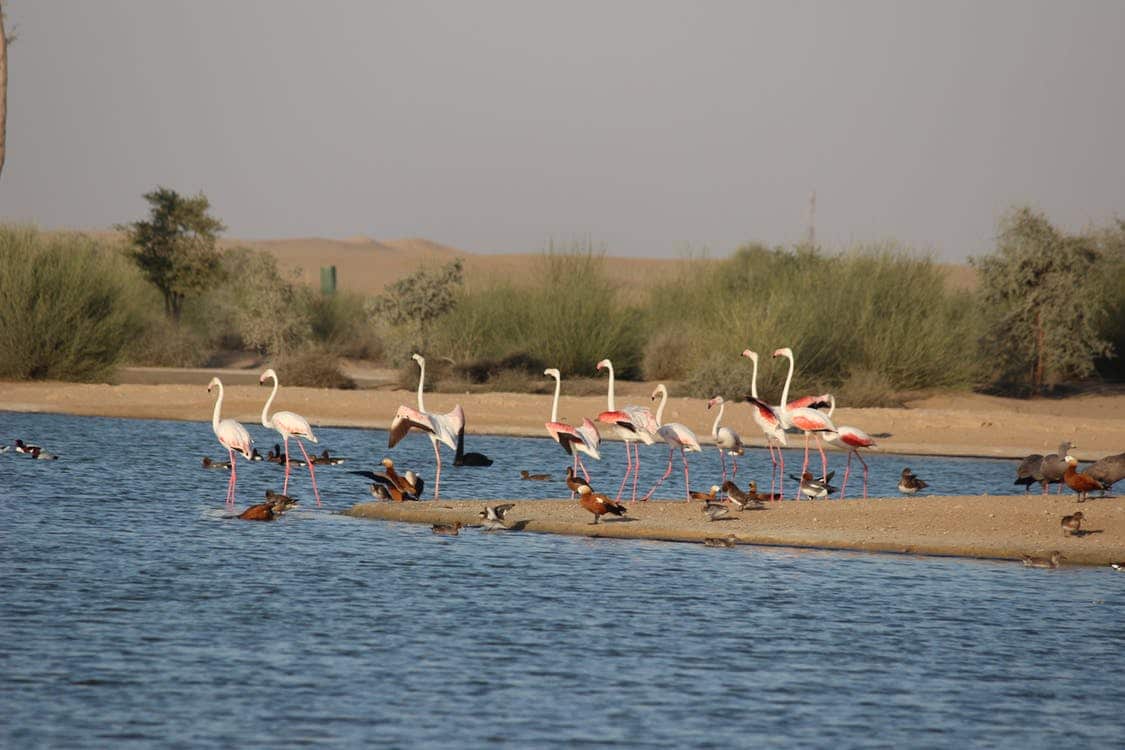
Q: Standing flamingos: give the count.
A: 10